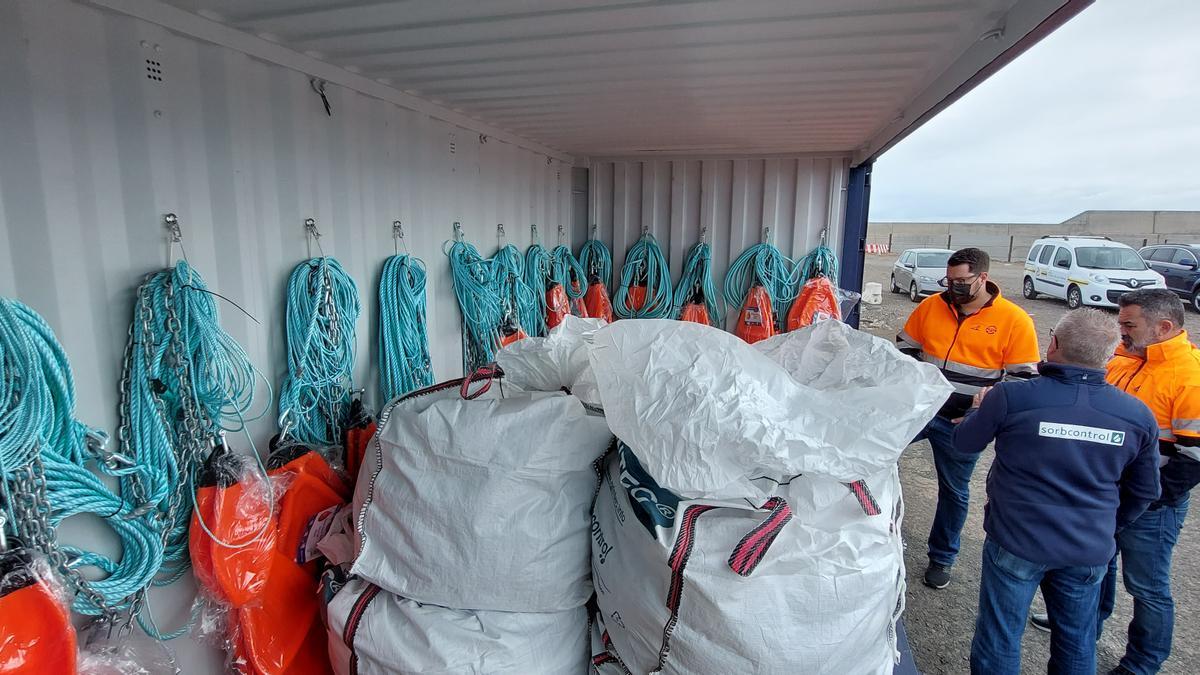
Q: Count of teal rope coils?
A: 13